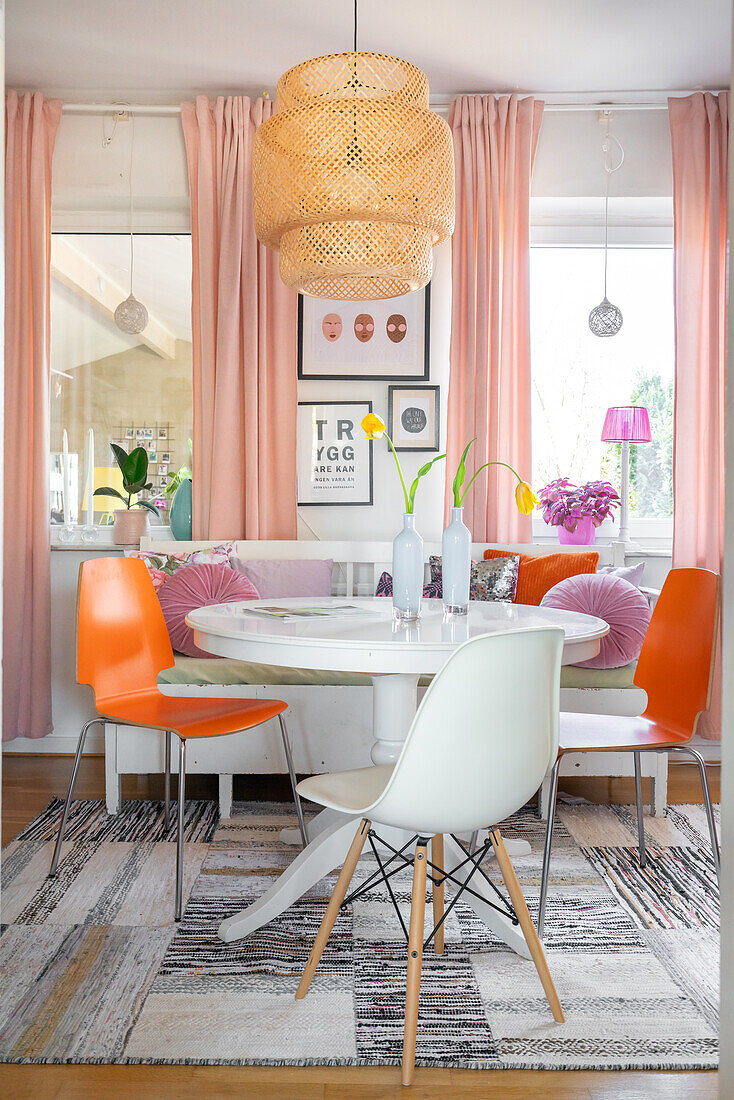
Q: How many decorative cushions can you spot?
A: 8